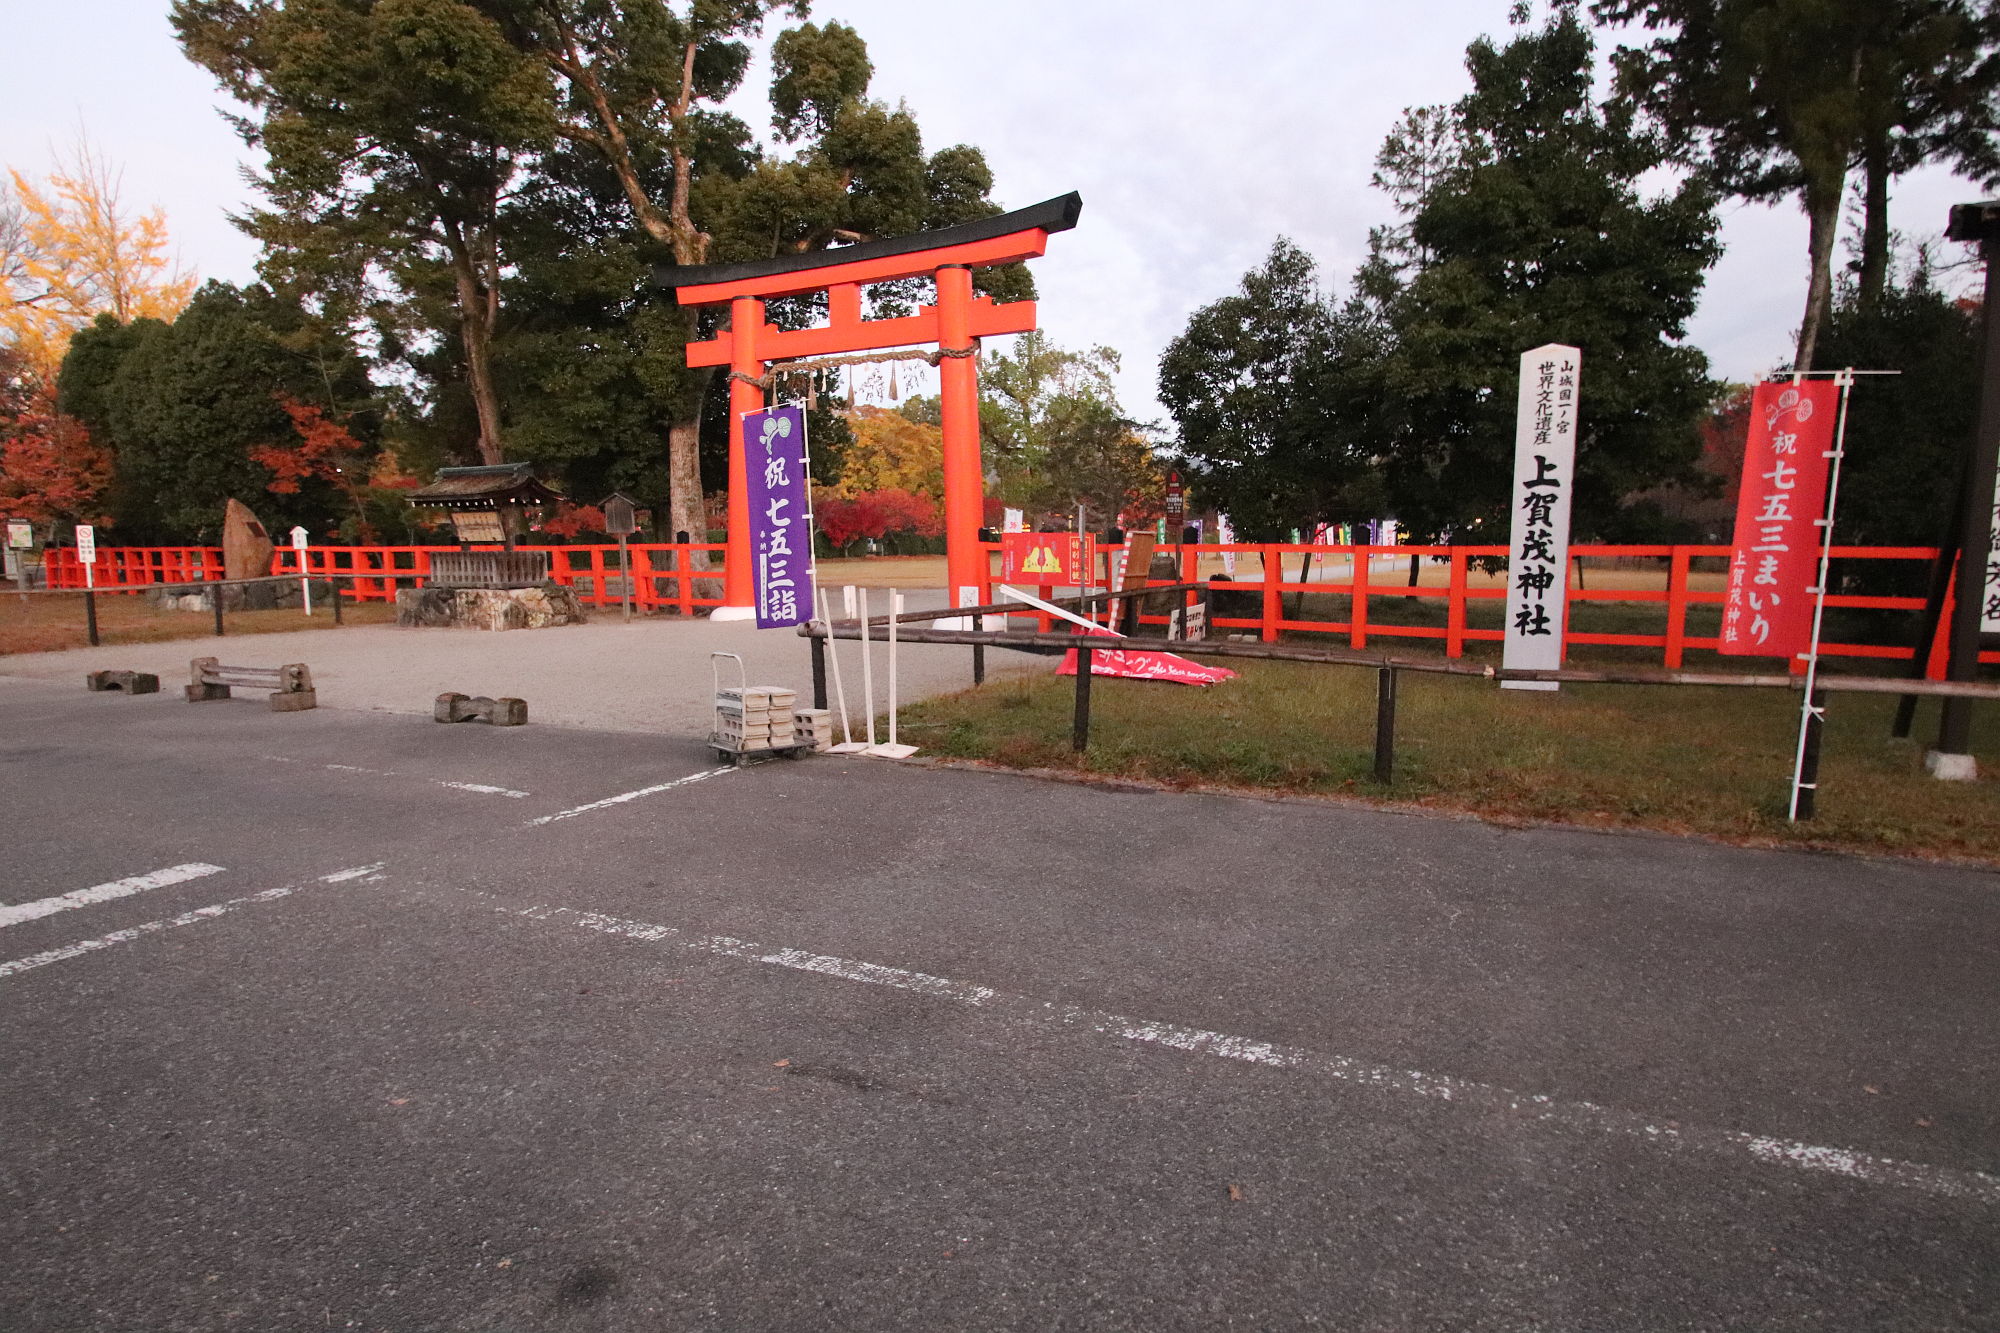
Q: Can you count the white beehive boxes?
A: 0